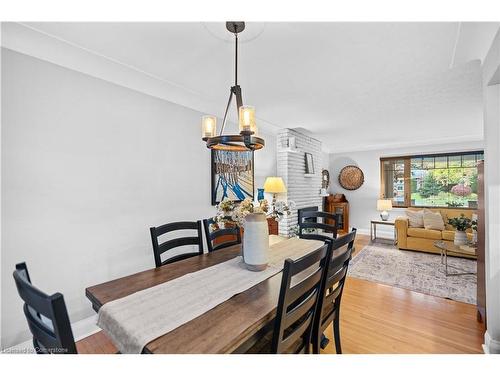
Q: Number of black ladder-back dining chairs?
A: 6